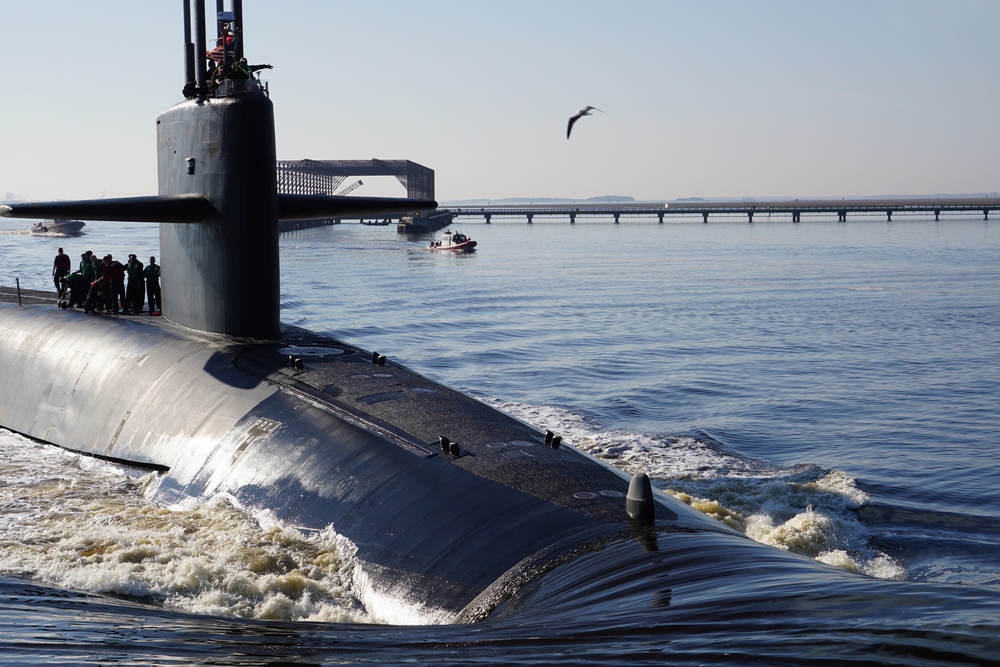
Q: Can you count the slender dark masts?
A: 4